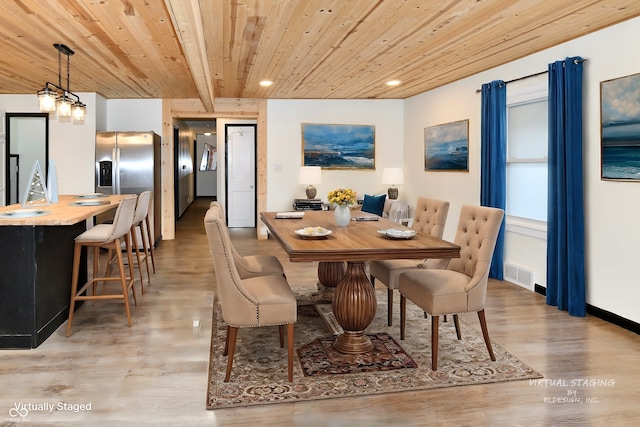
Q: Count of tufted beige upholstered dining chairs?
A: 4